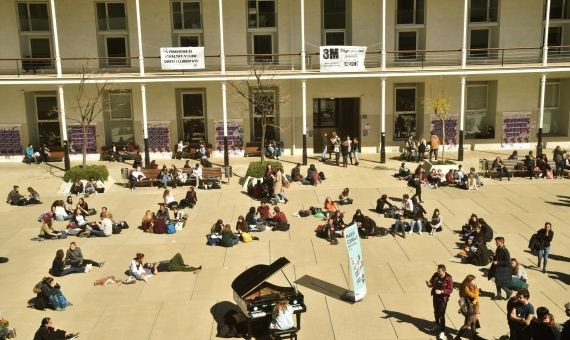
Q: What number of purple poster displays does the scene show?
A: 6